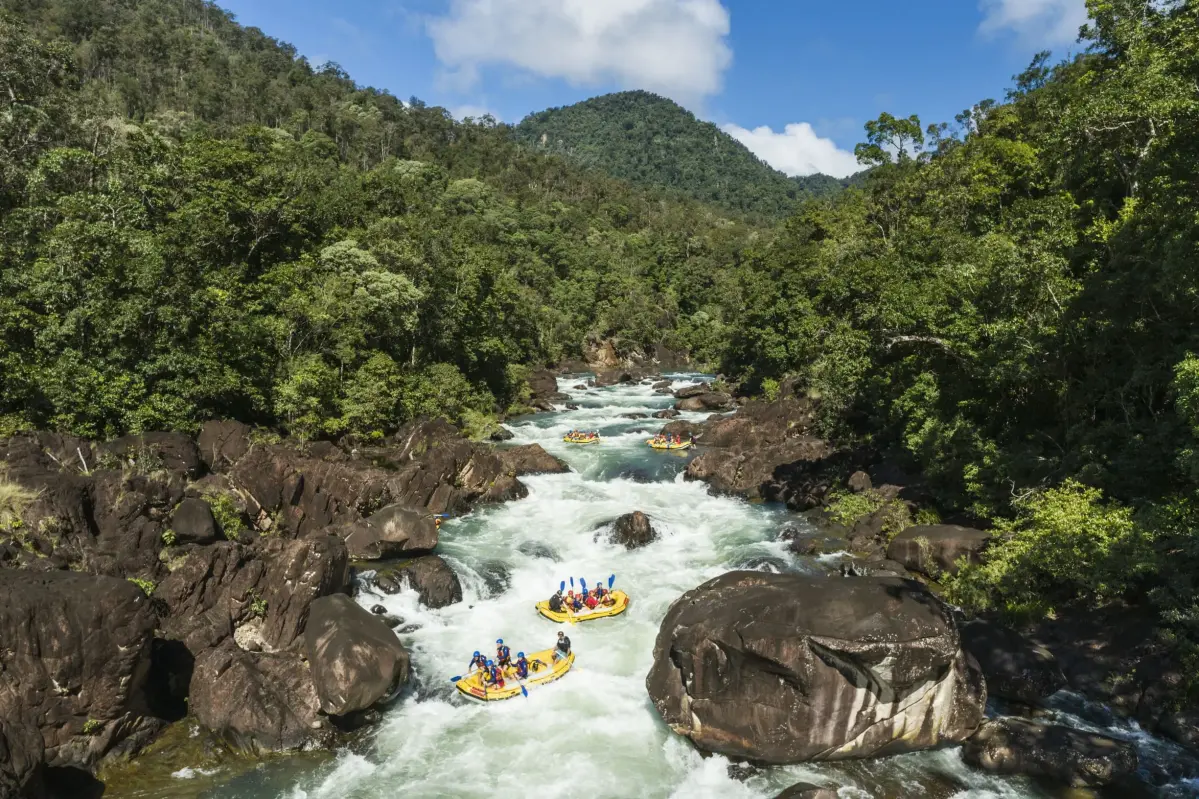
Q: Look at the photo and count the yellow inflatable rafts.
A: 4